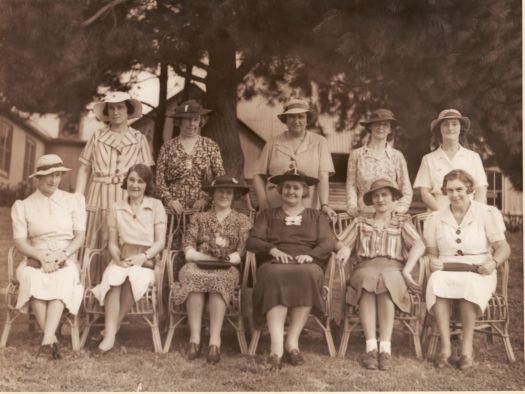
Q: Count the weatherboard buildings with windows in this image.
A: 2